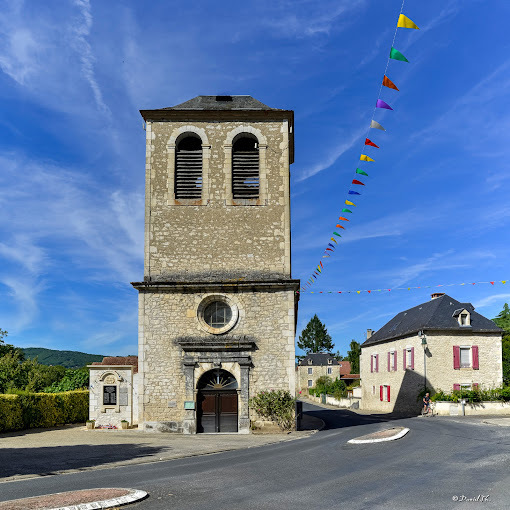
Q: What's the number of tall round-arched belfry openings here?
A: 2